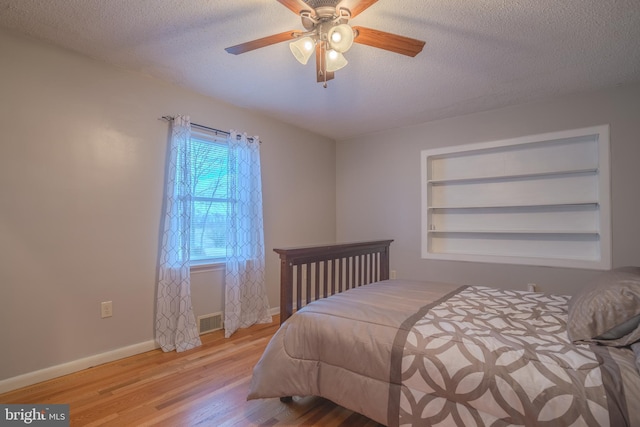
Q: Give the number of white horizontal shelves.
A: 3